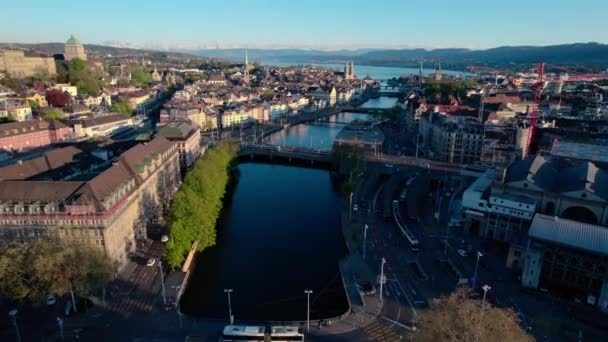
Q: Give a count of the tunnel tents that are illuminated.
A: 0